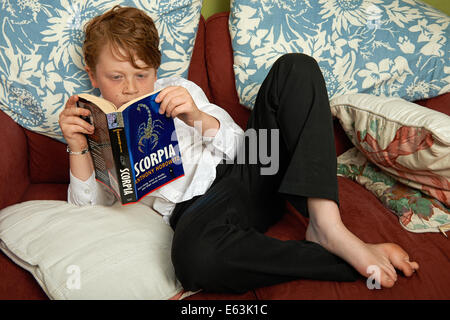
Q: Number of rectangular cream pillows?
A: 1